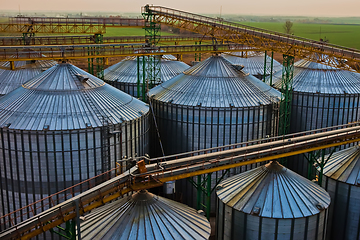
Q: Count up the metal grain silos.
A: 9